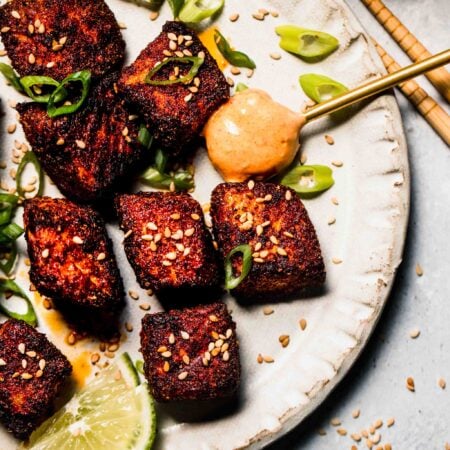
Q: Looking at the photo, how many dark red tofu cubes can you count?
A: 8